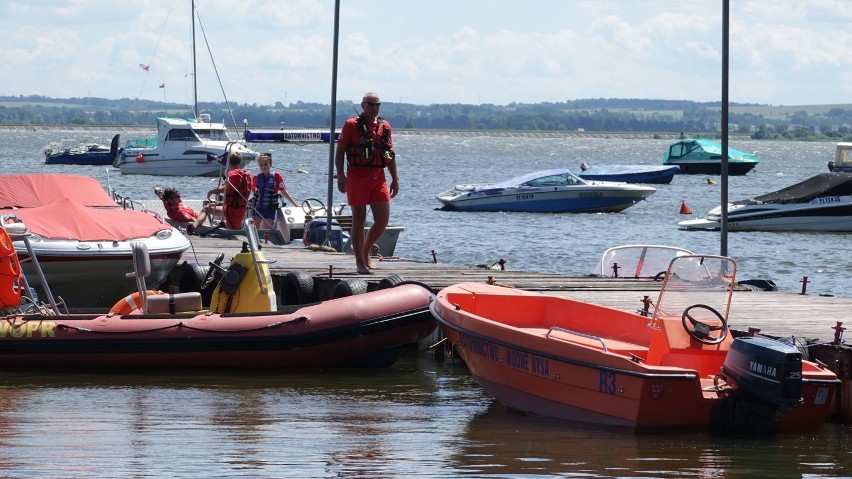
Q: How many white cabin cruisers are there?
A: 1